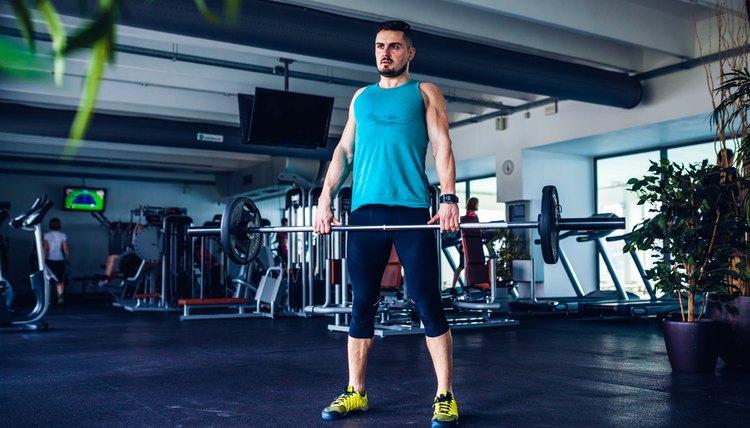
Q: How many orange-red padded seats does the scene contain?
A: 4